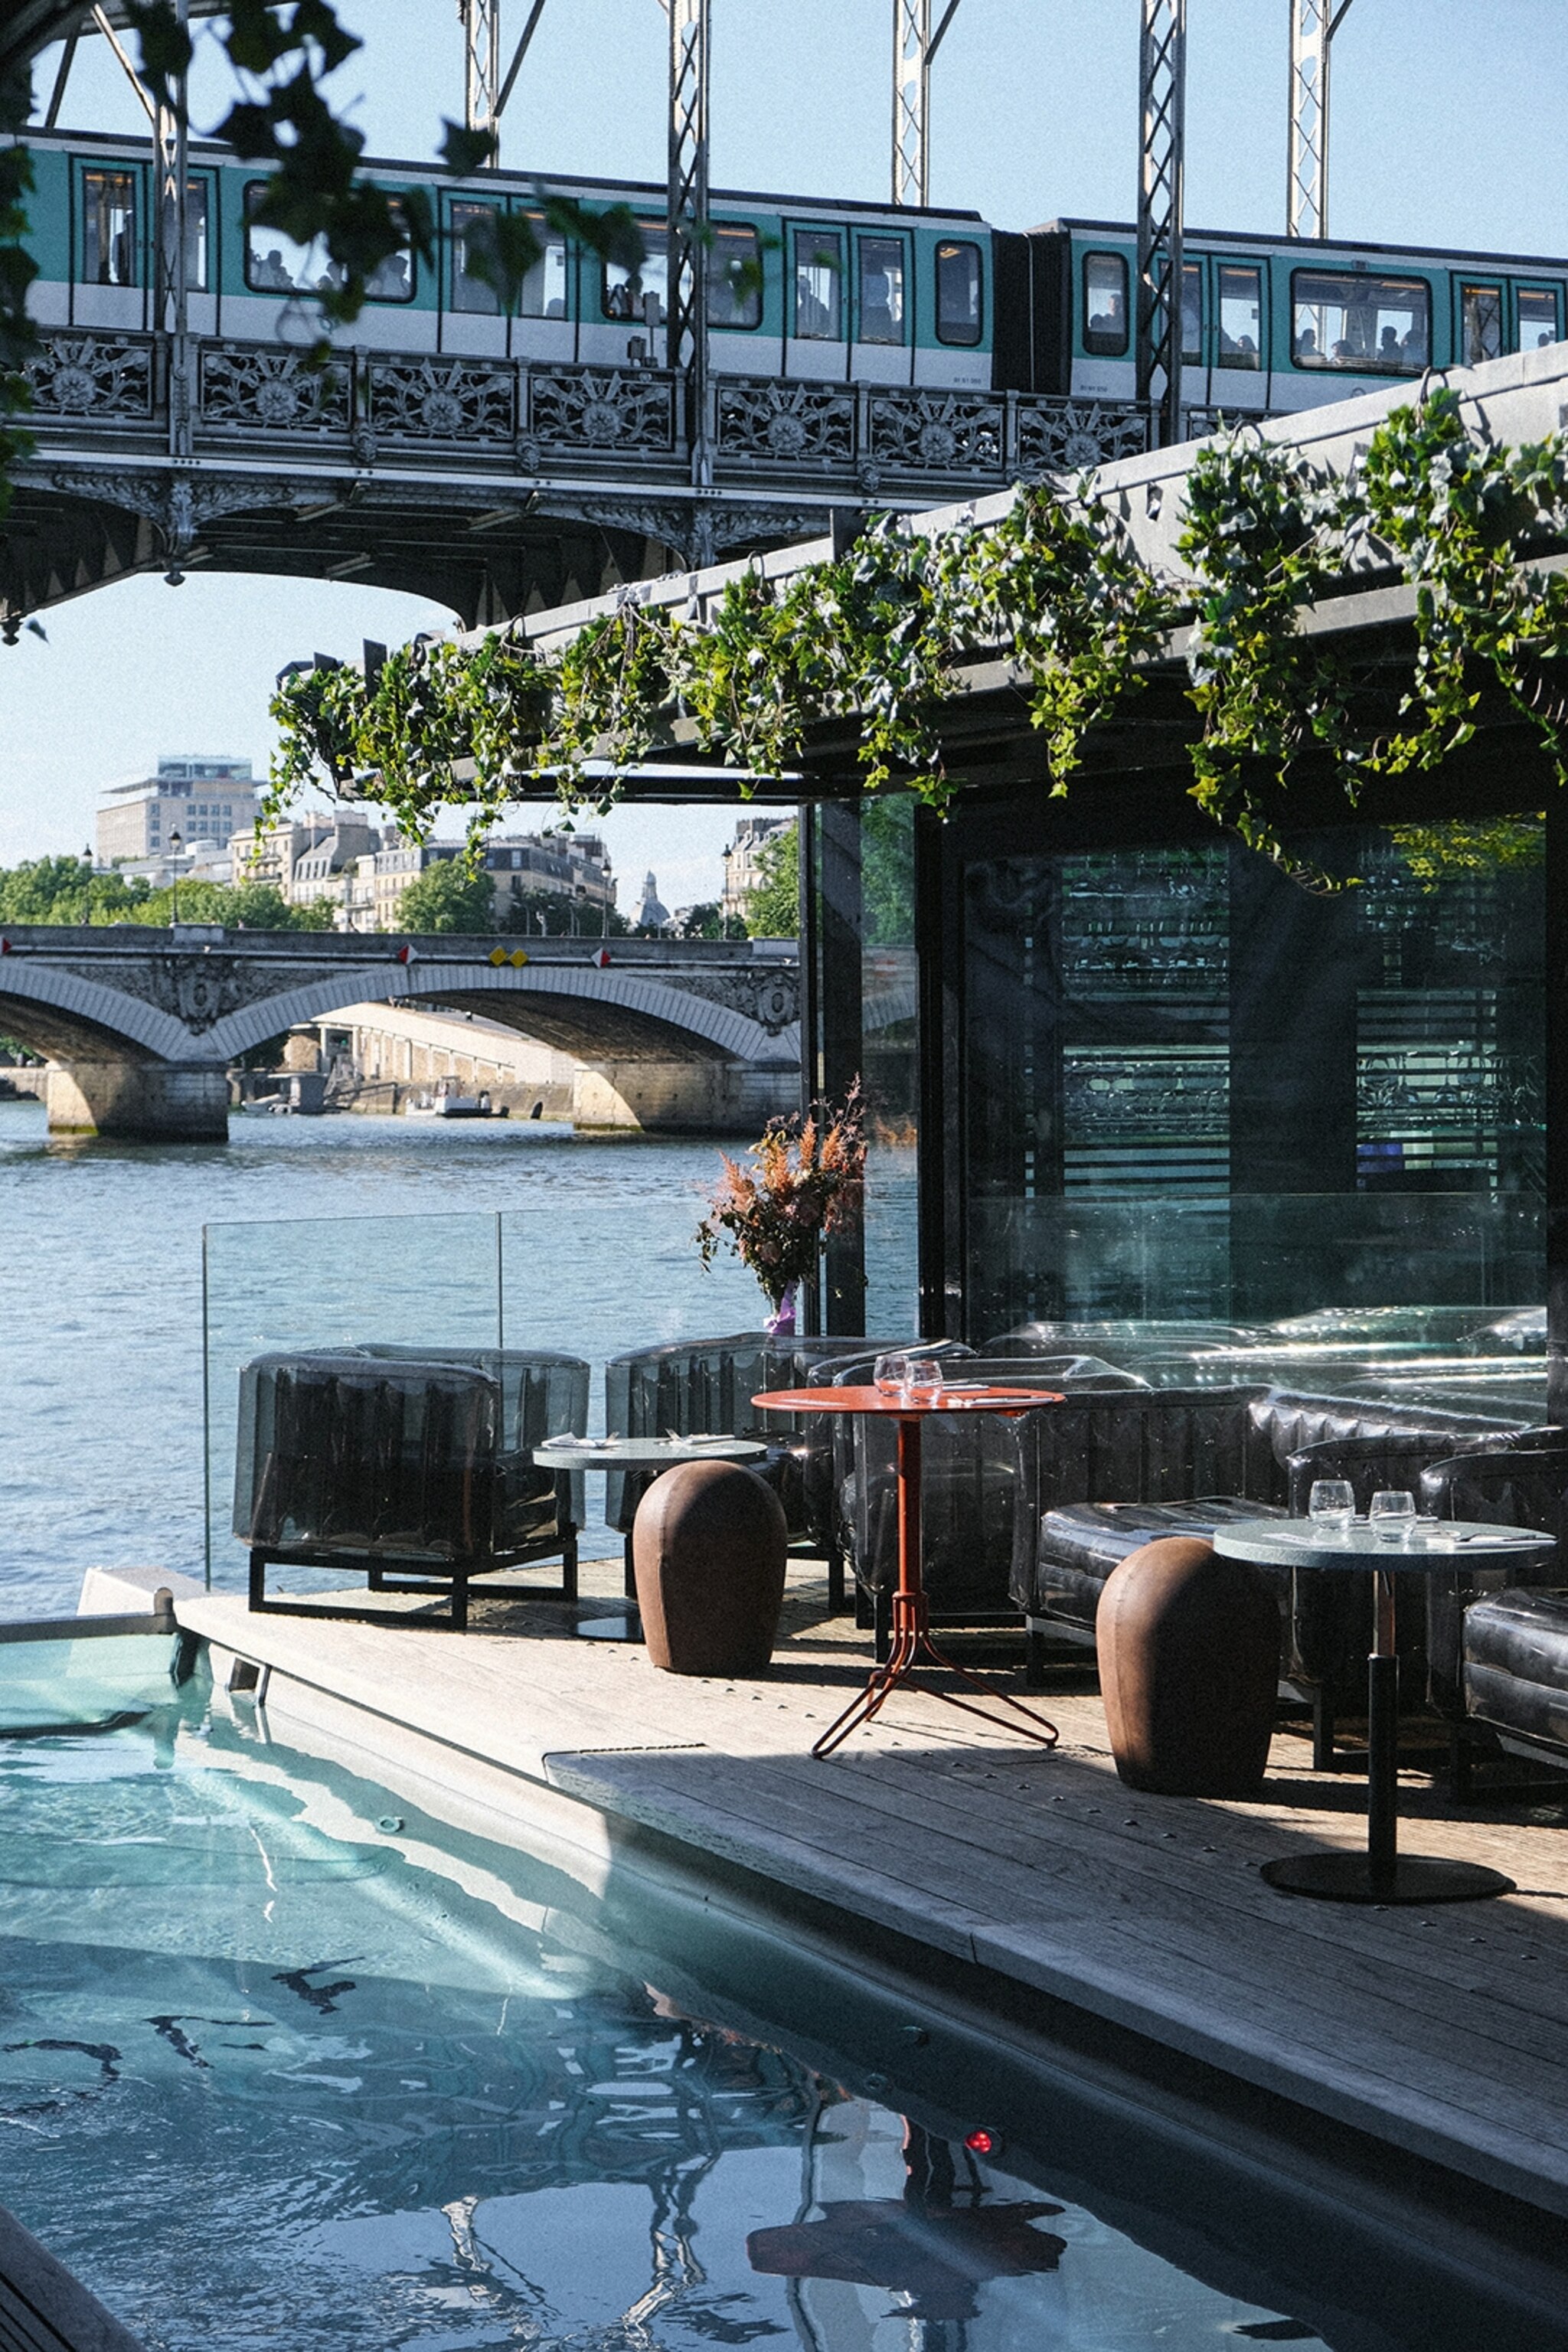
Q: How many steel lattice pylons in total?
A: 6